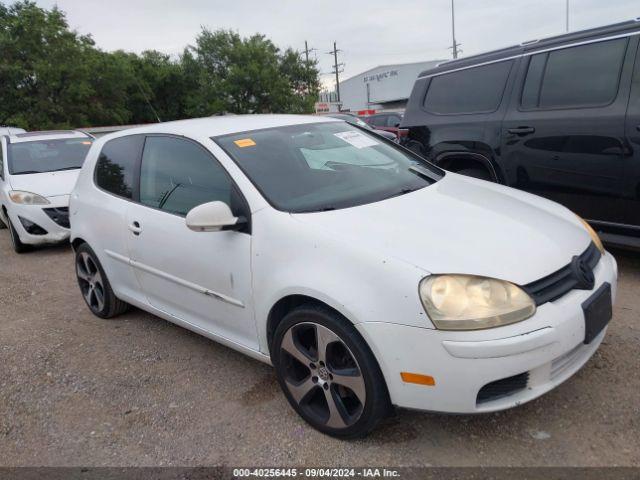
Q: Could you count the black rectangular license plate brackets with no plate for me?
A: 1